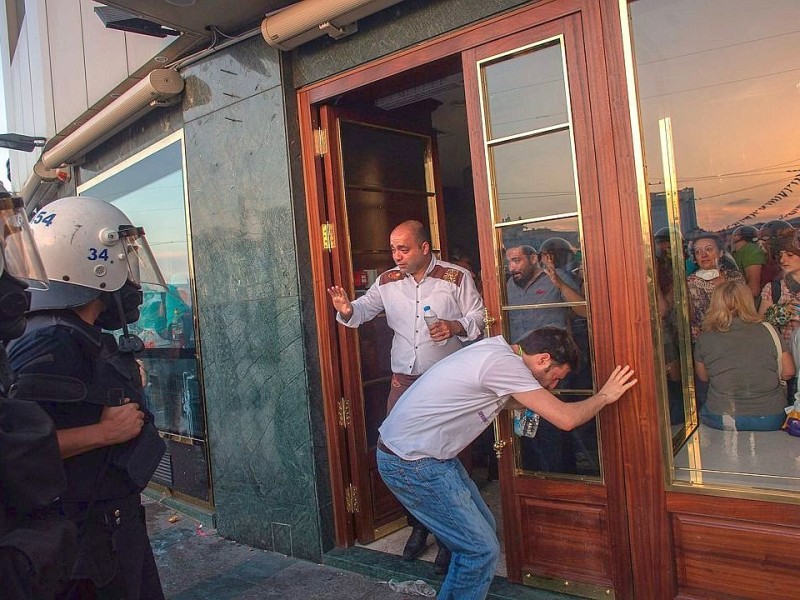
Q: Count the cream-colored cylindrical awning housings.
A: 3